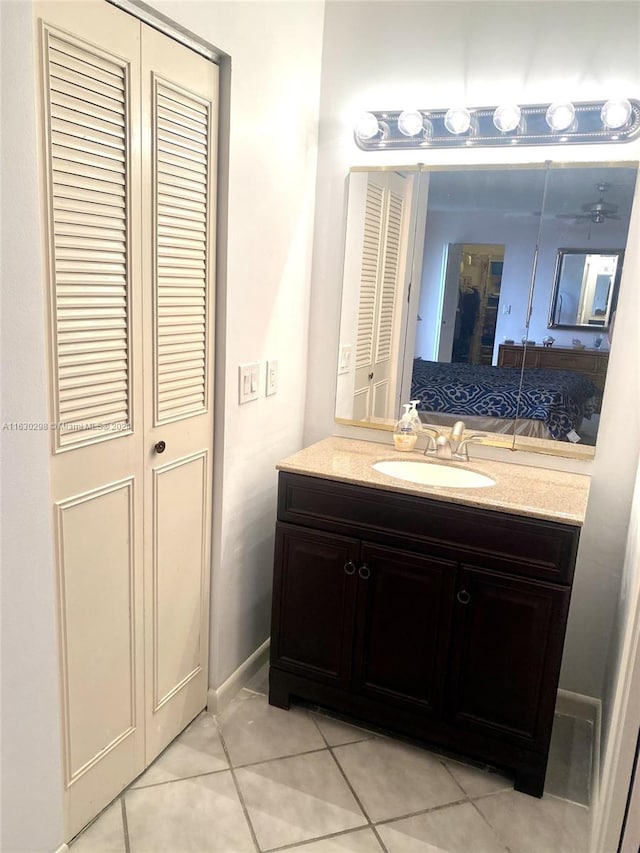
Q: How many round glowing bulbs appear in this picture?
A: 6